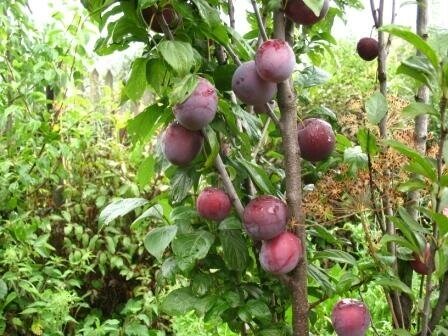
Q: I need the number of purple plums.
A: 13